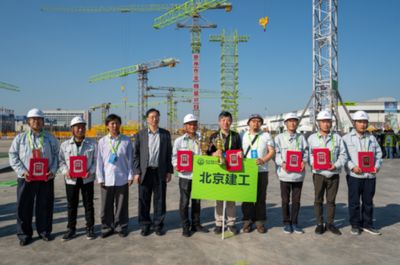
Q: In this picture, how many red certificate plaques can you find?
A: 7